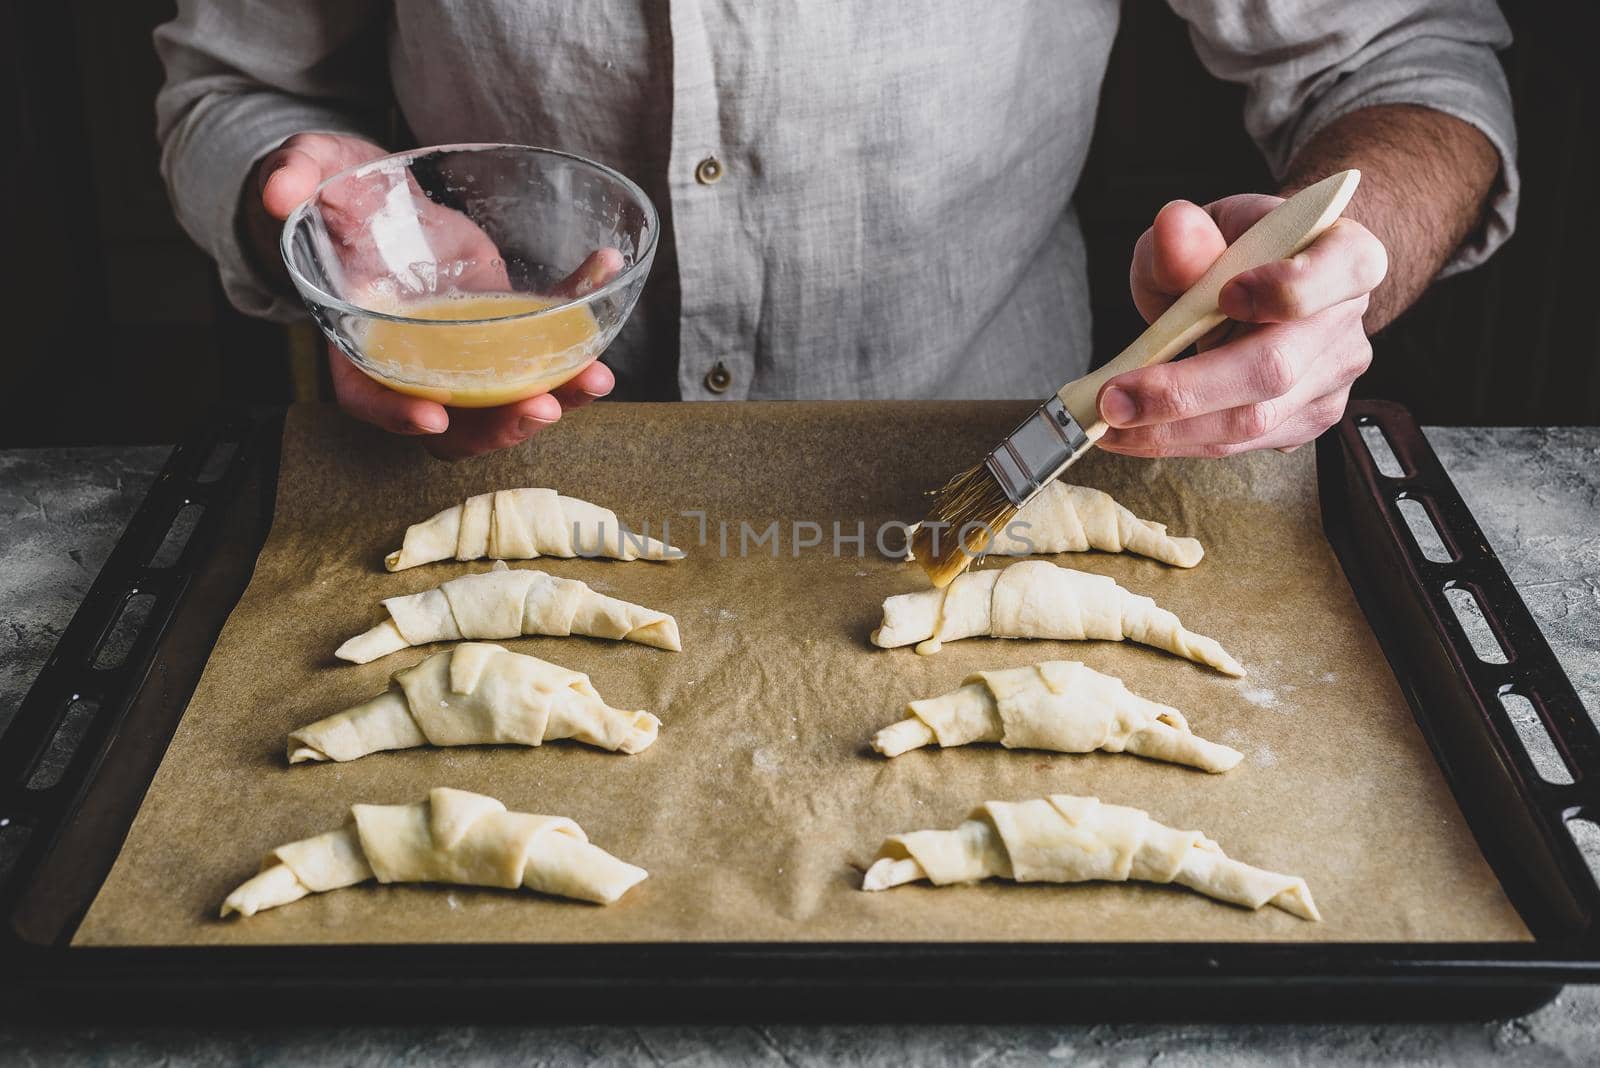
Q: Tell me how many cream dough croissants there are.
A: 8